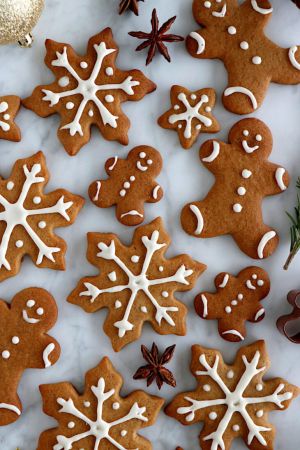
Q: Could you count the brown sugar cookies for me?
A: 12